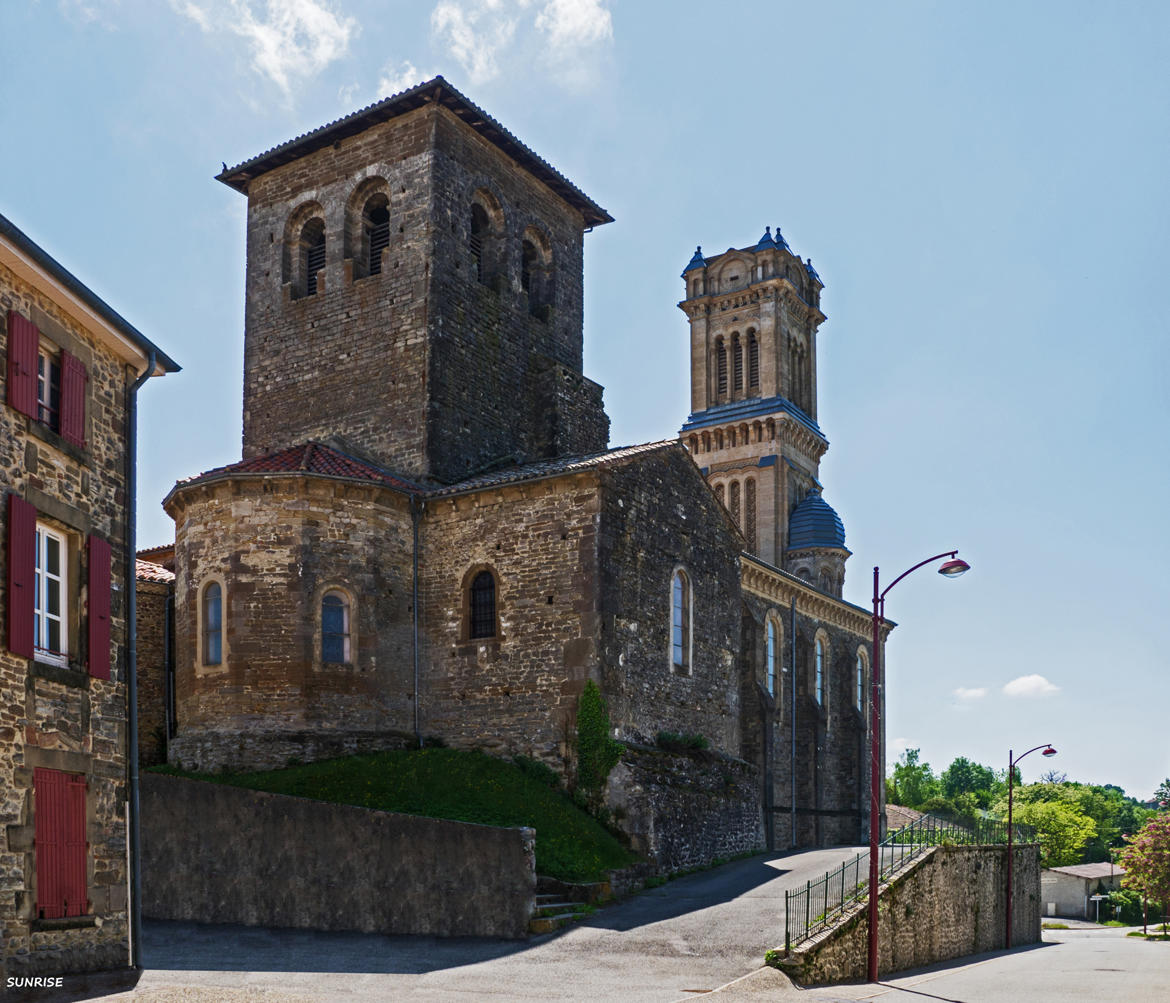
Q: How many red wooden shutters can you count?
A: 6